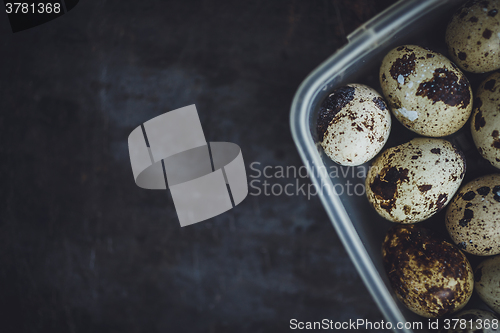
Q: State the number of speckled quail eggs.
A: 9